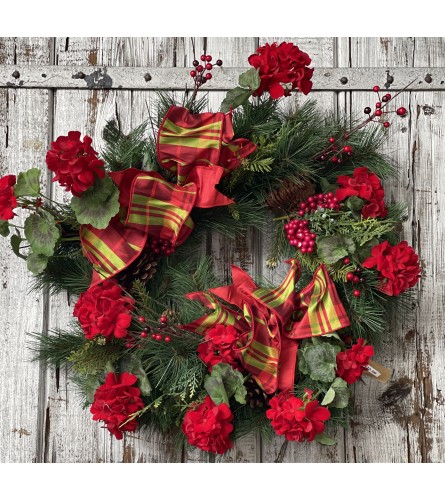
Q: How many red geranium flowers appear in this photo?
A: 11